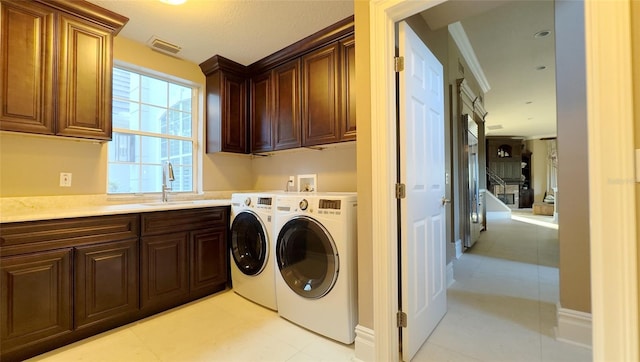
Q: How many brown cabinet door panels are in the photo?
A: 11